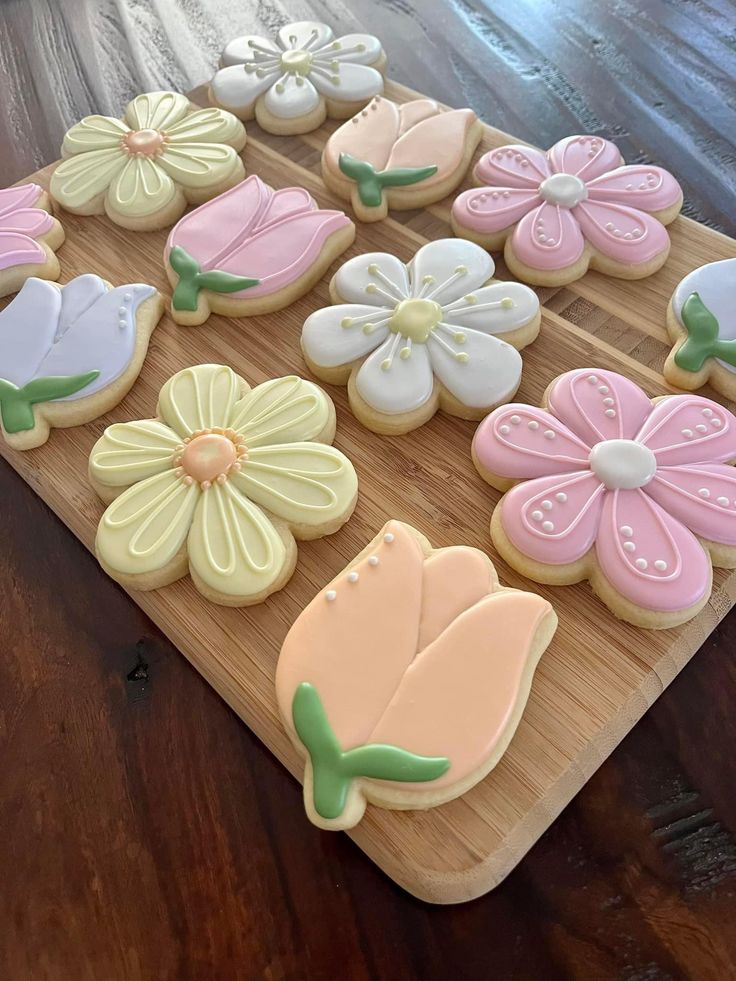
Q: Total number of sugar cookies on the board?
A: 12